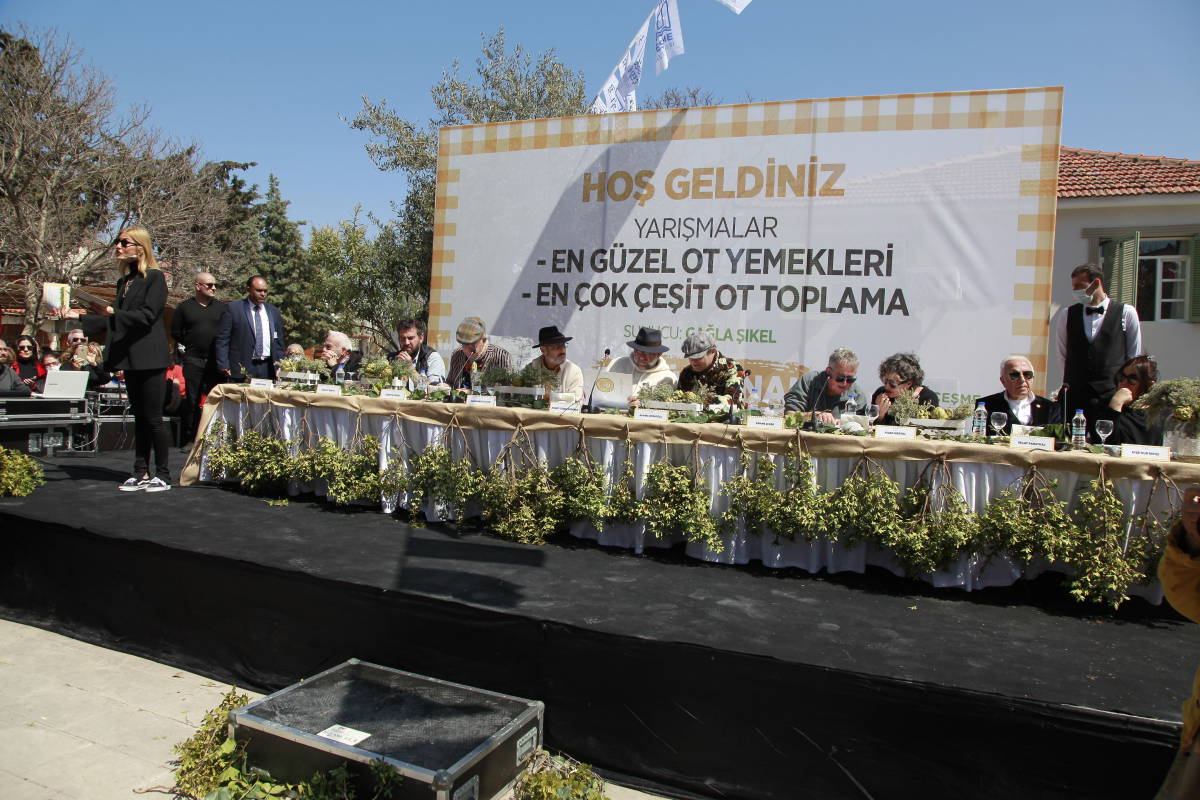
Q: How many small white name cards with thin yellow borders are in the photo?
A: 10